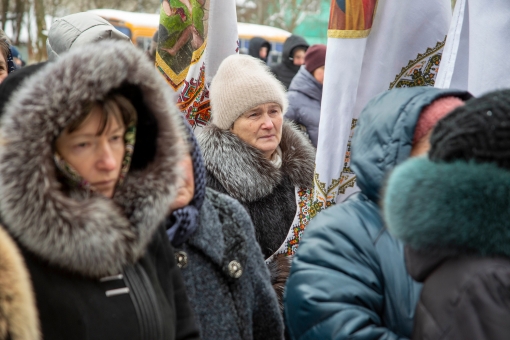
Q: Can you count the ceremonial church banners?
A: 3